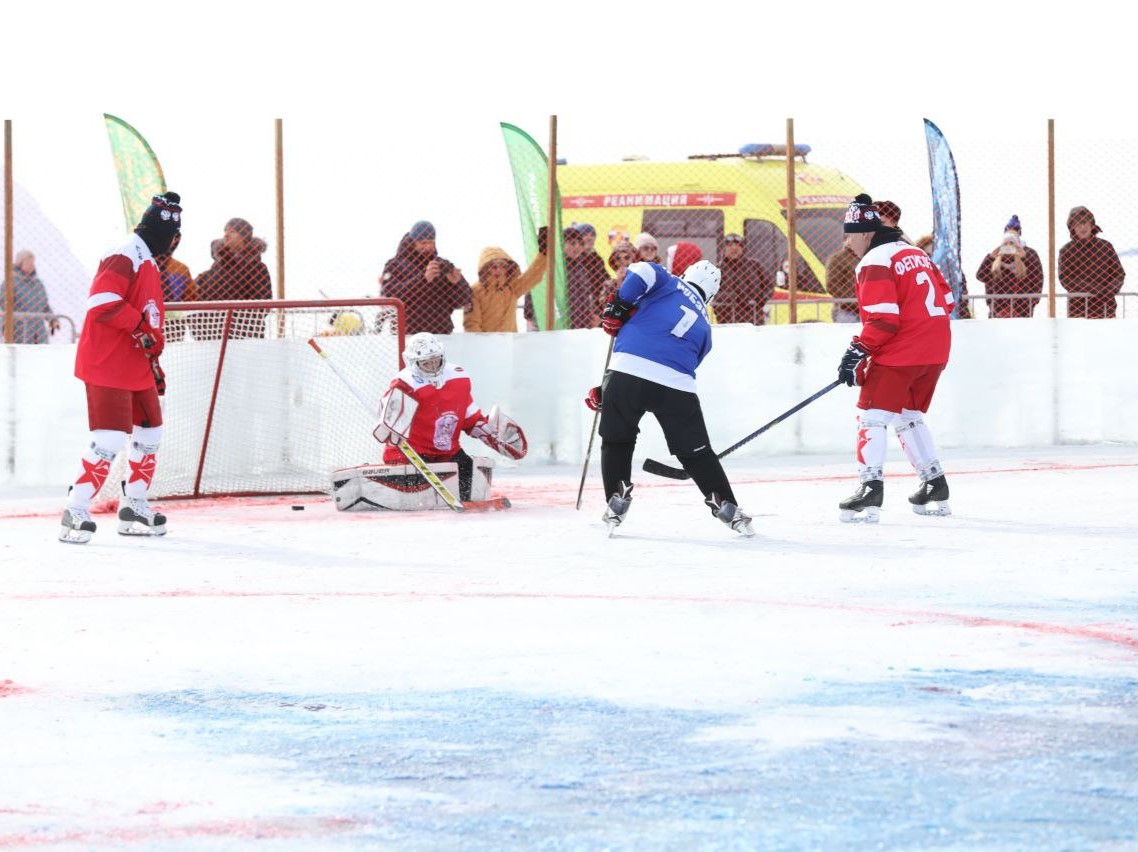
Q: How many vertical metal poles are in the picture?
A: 5